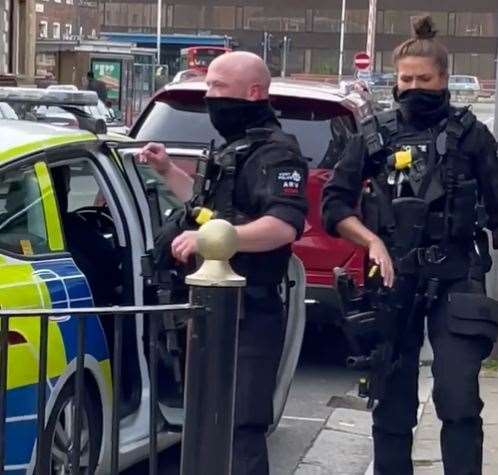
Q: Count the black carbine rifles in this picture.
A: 2